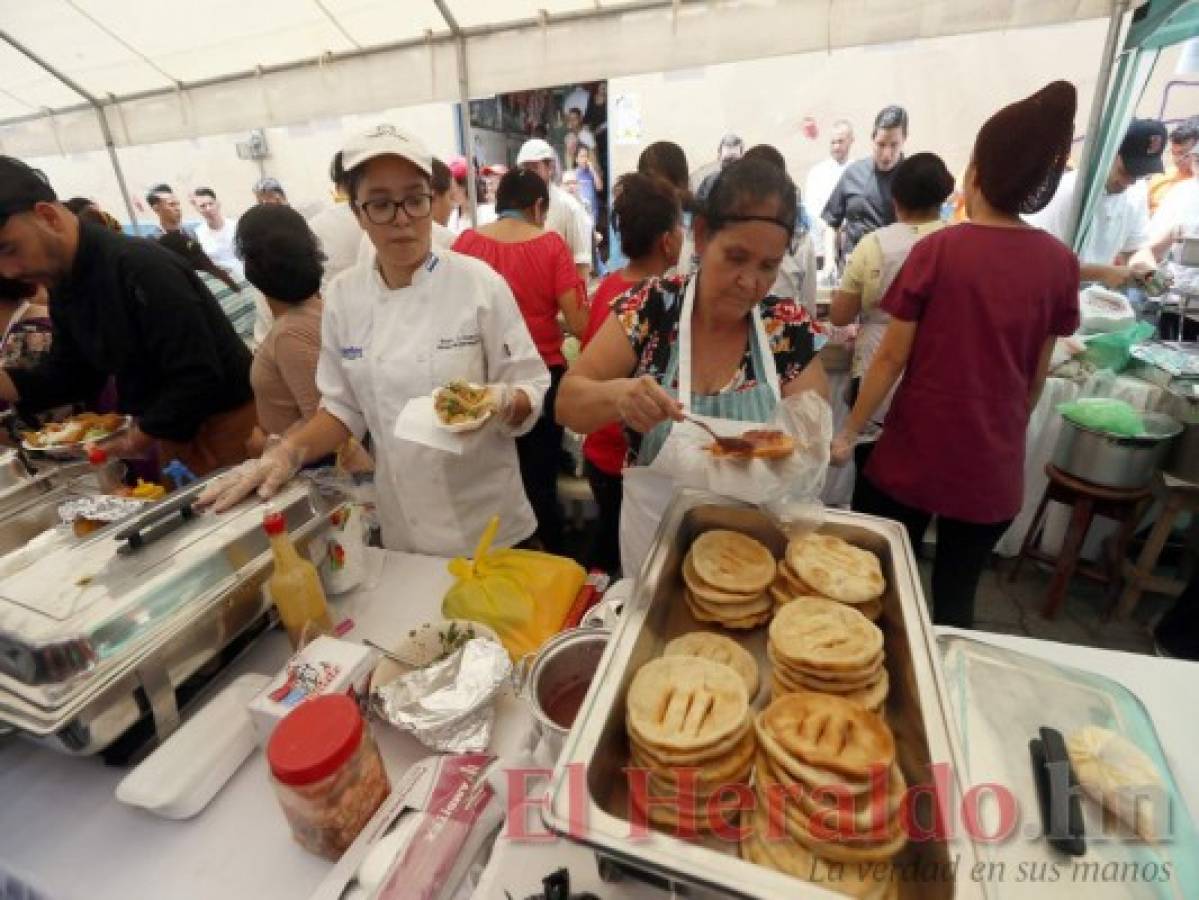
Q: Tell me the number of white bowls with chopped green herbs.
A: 1